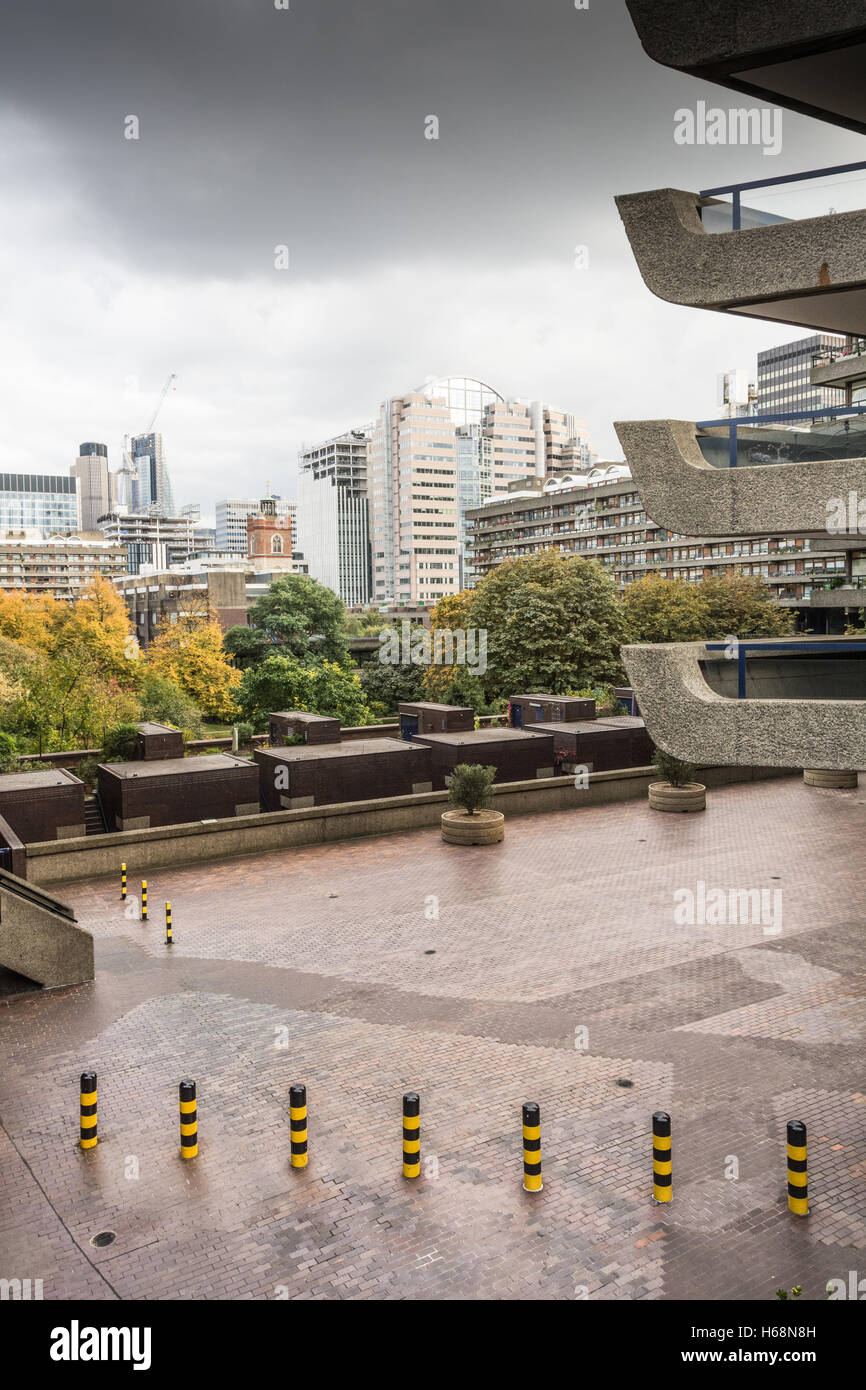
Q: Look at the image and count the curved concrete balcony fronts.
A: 4